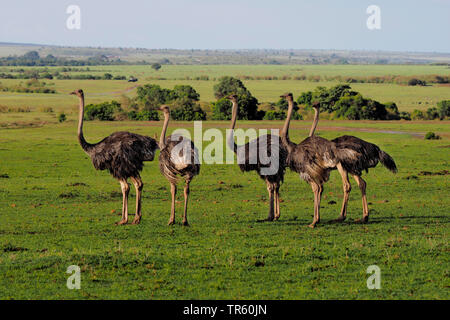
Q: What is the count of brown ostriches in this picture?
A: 5